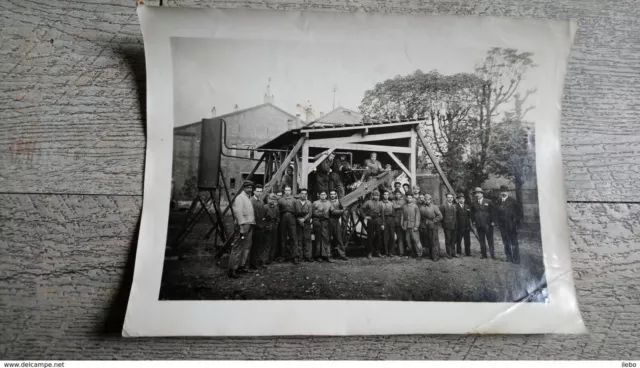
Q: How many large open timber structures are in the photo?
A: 1